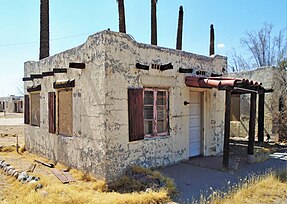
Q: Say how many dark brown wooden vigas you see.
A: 9